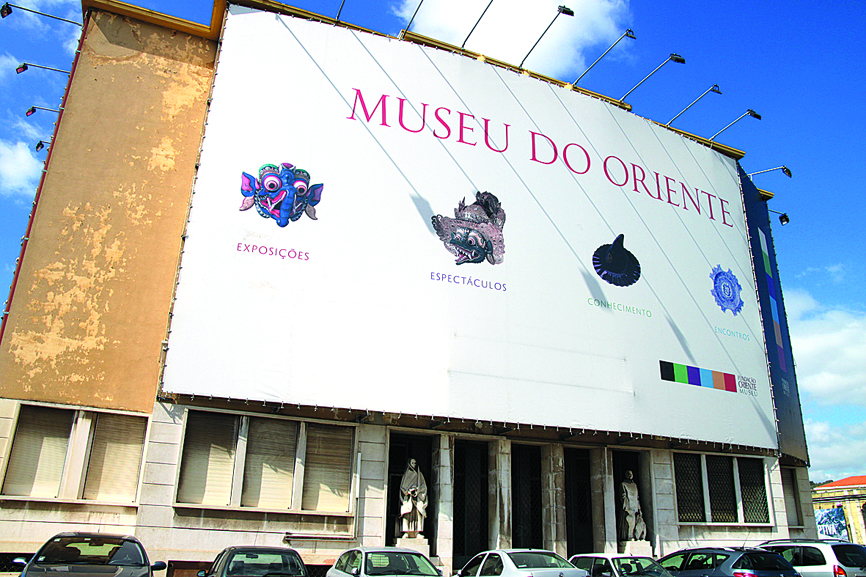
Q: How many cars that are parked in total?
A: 7